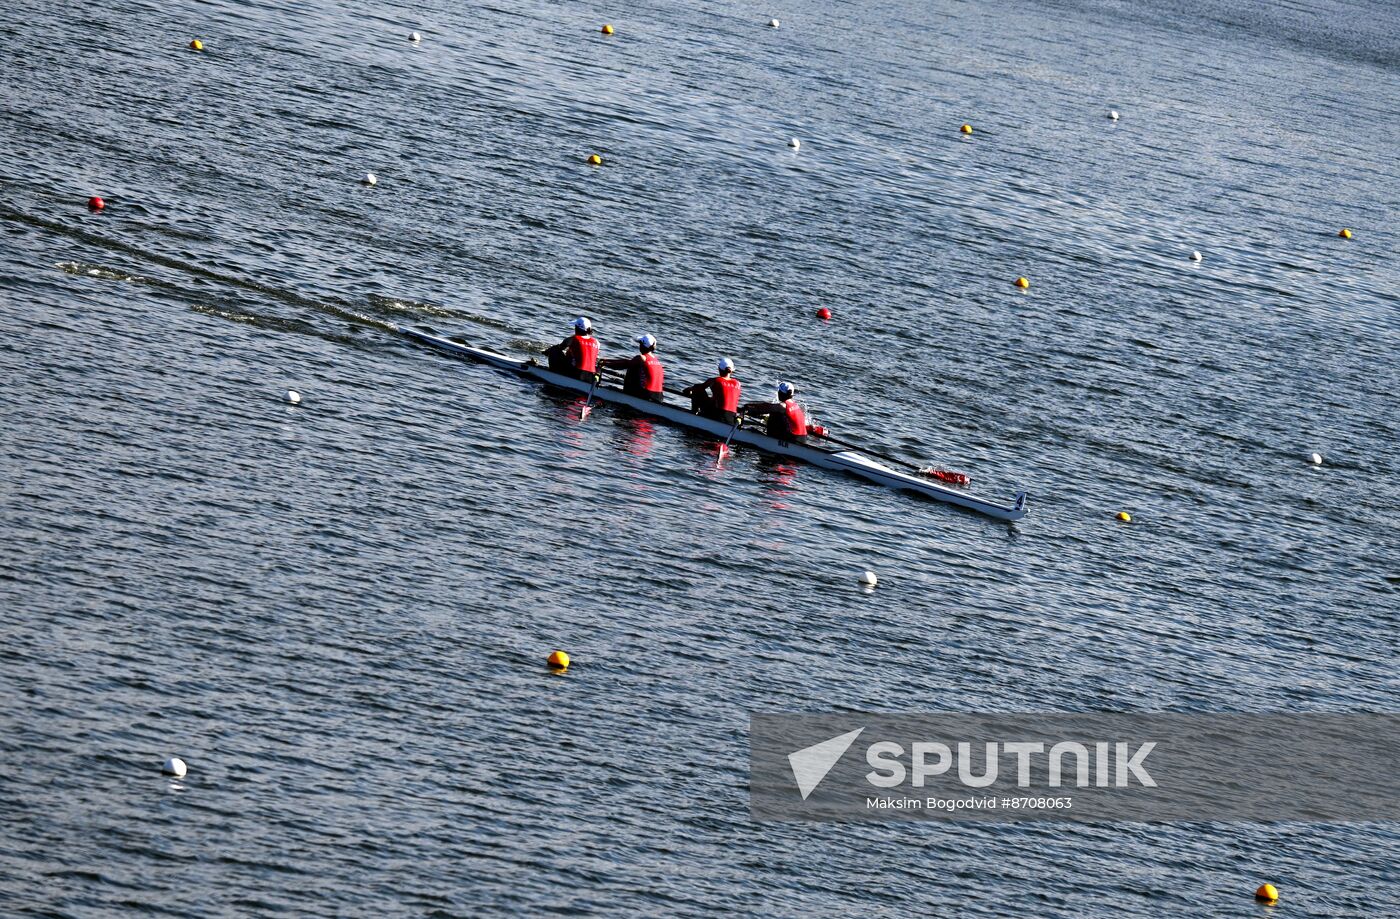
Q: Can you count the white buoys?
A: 10